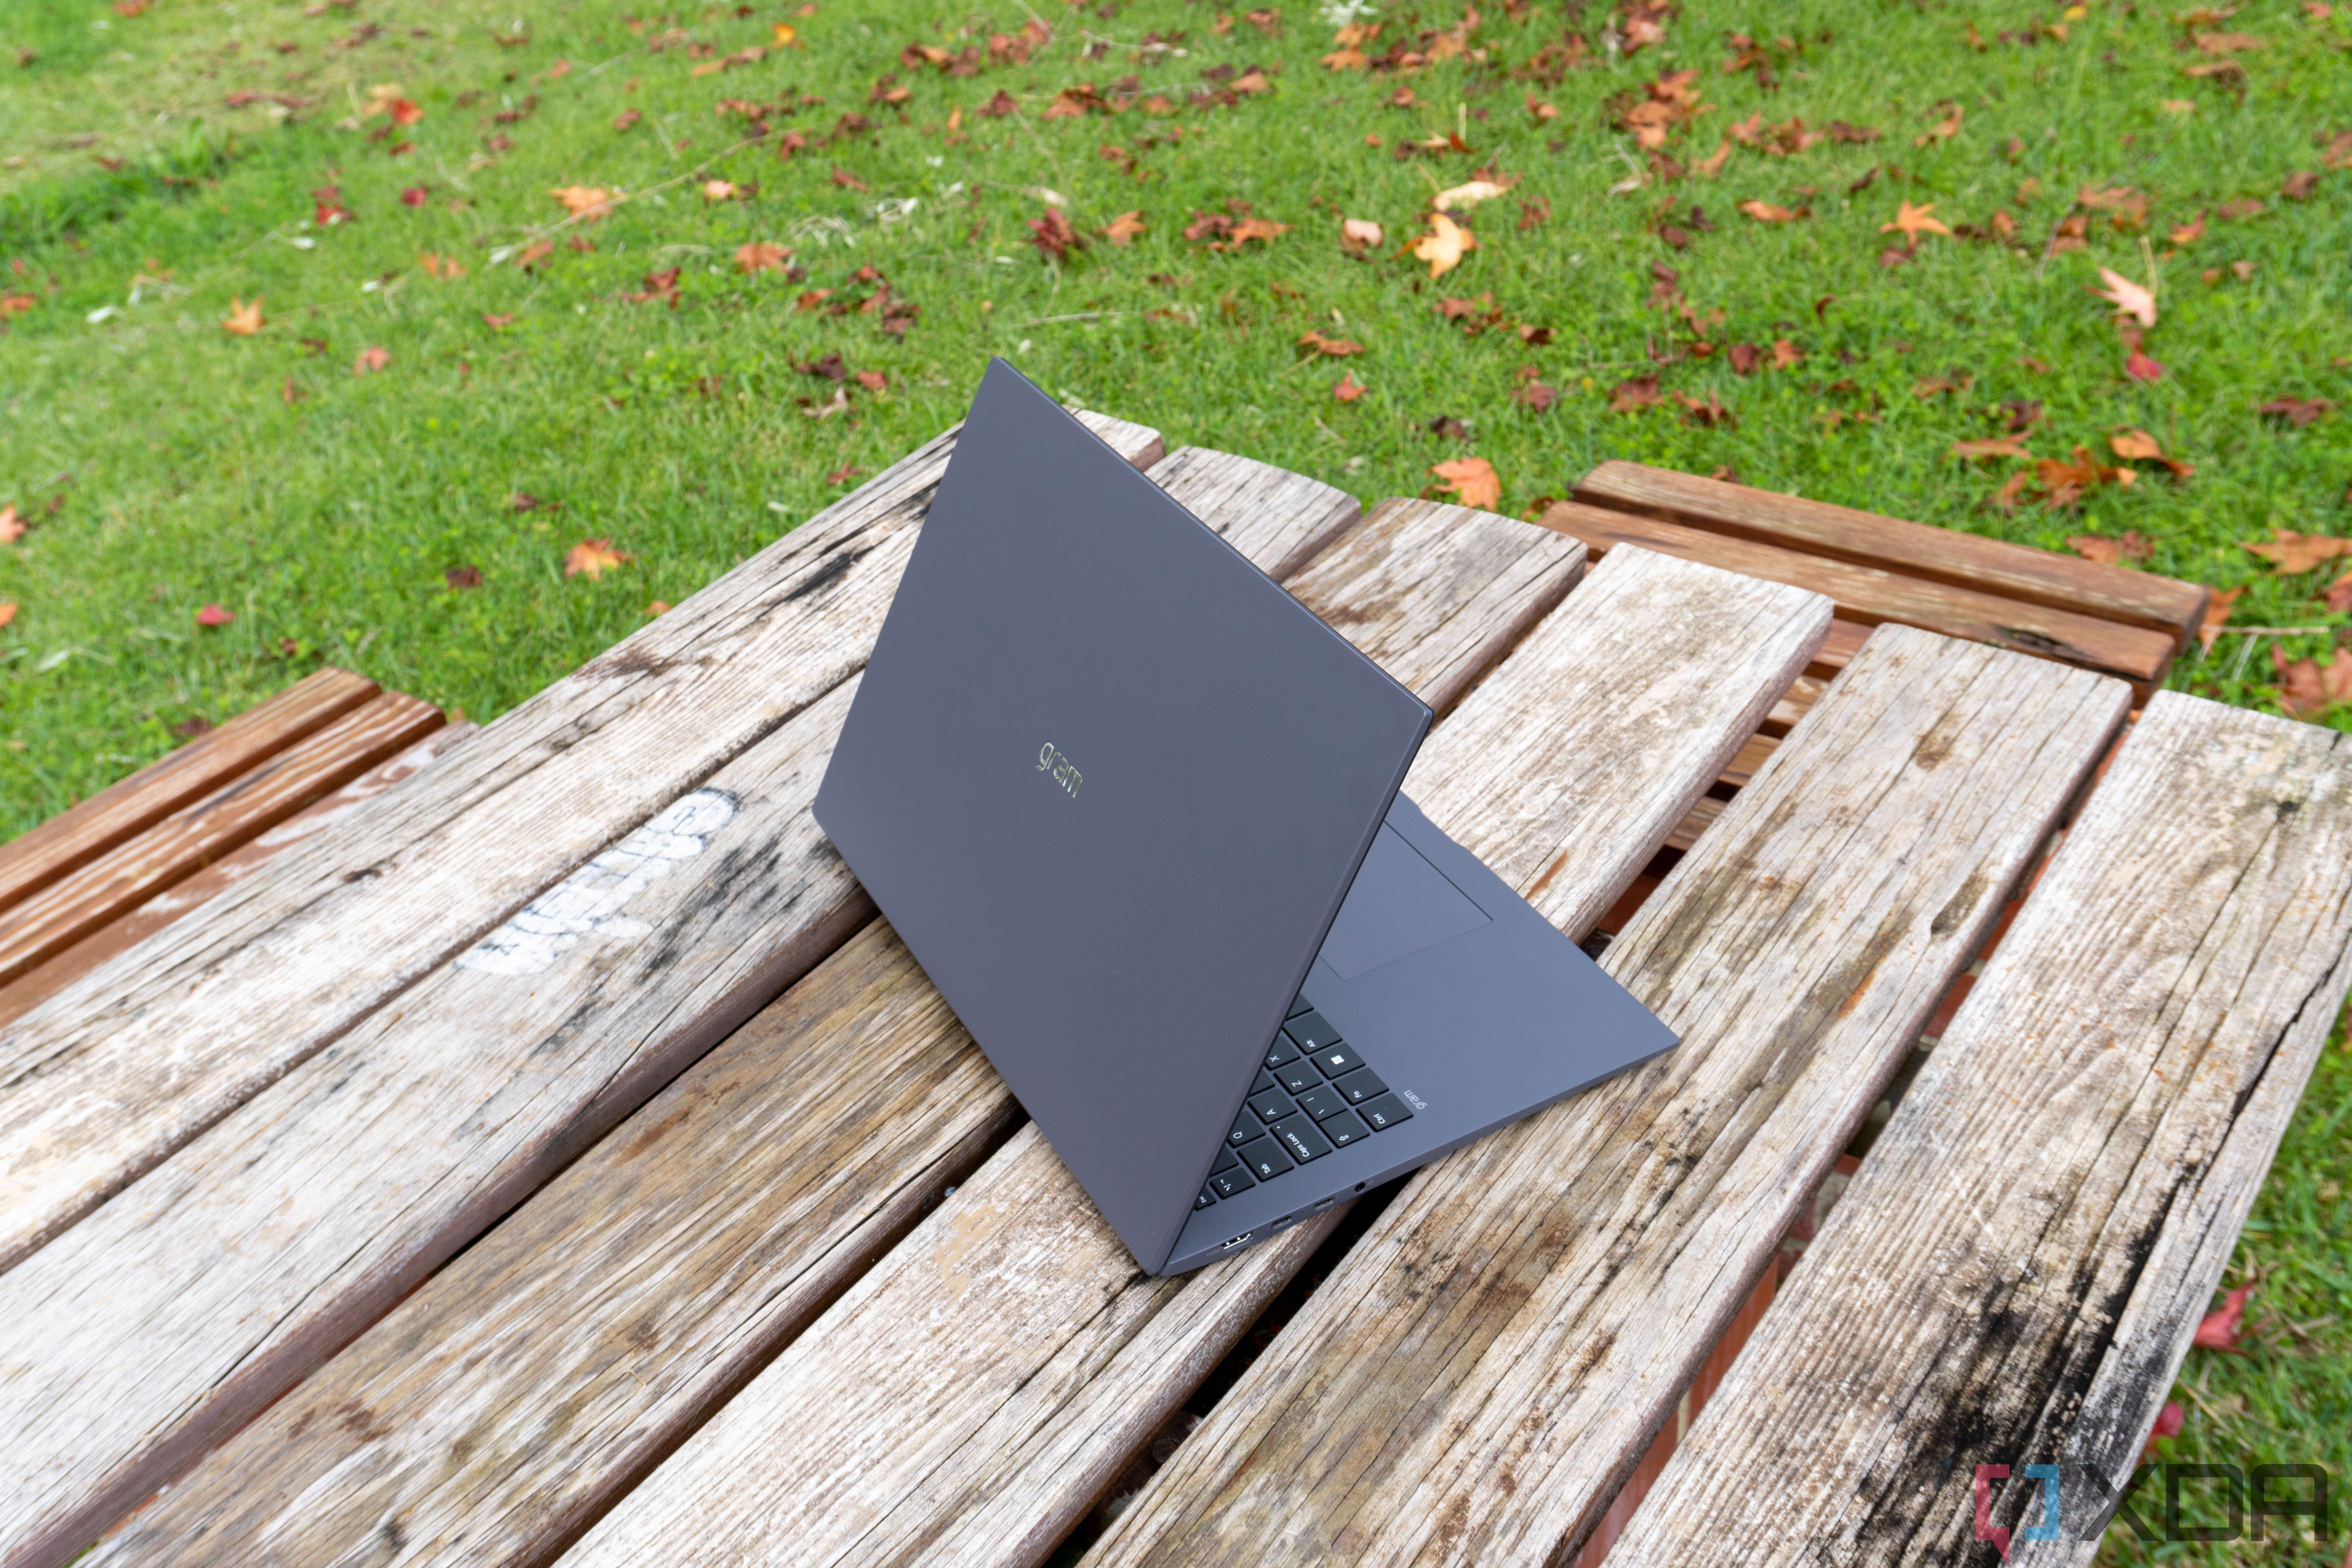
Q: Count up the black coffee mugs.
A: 0